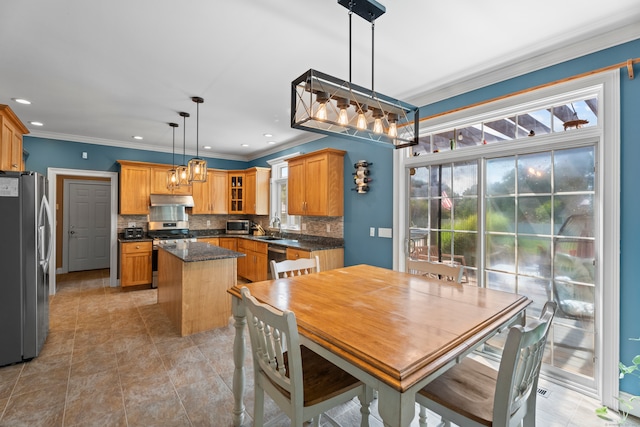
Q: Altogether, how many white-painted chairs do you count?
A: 4